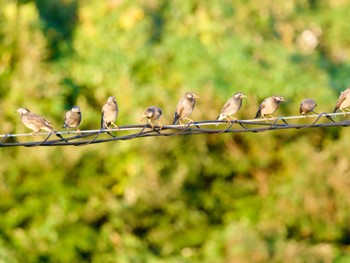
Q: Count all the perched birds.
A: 9